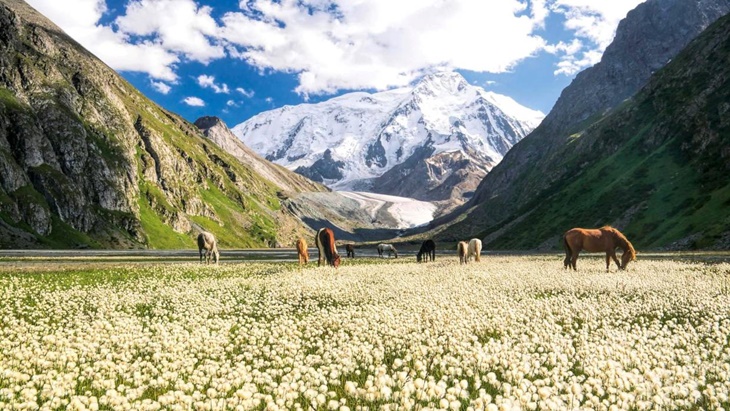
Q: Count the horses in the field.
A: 9